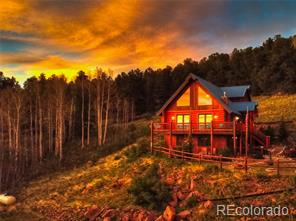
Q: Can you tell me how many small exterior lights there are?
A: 3